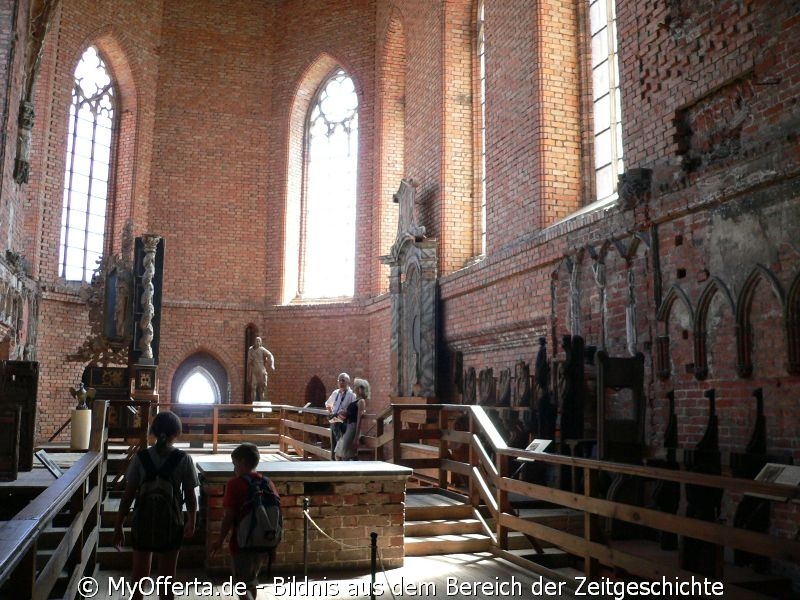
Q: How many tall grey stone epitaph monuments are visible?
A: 1